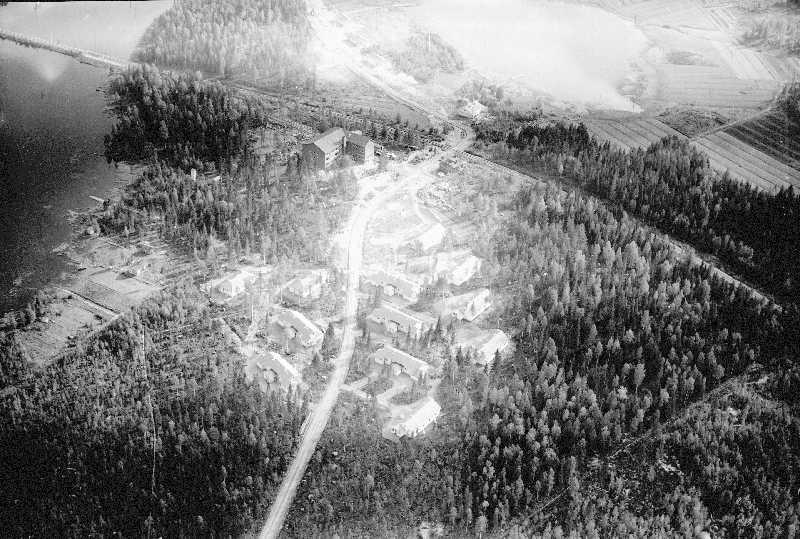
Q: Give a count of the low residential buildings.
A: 12